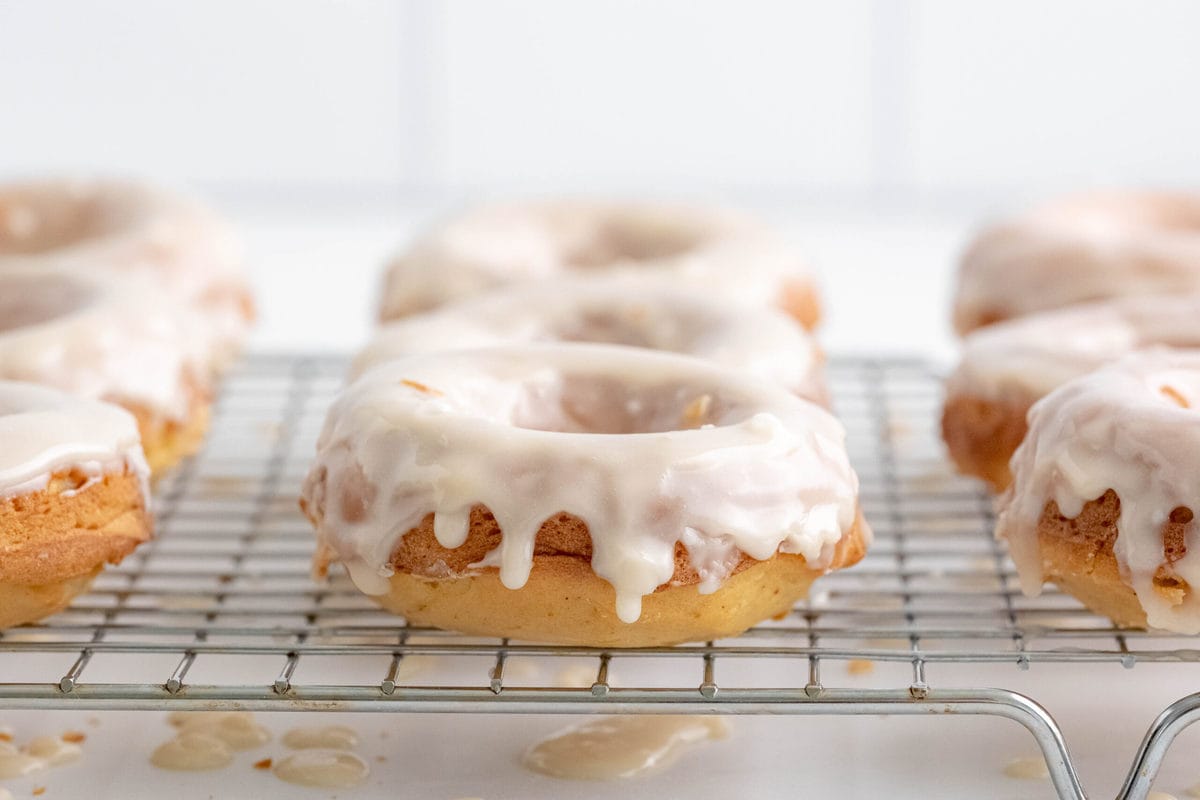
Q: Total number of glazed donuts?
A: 9